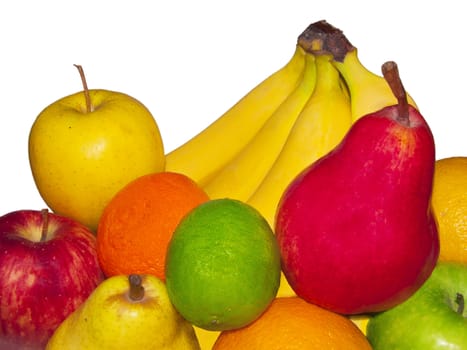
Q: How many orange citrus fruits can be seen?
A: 3